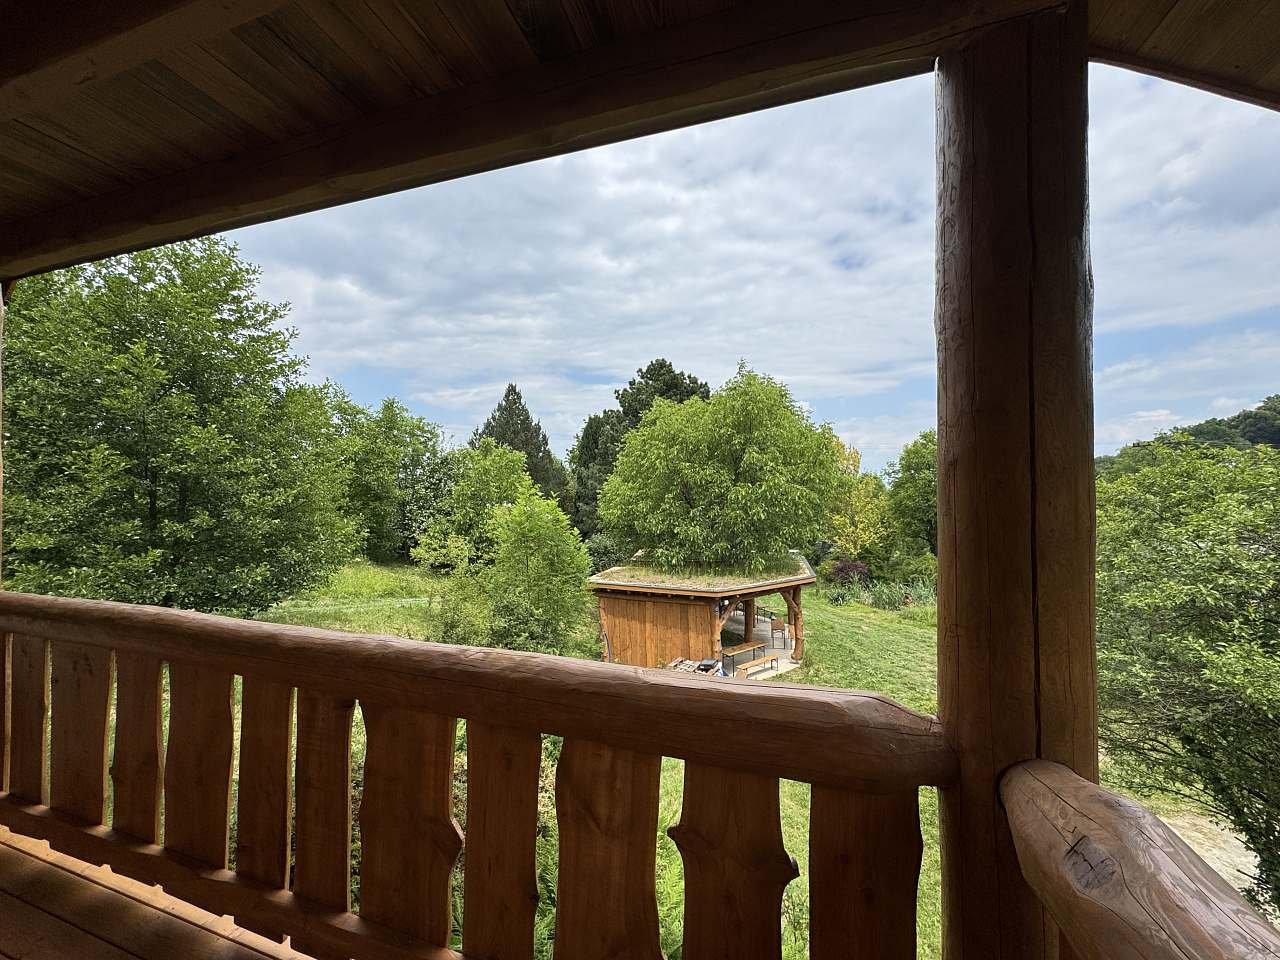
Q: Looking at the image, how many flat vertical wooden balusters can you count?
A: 12